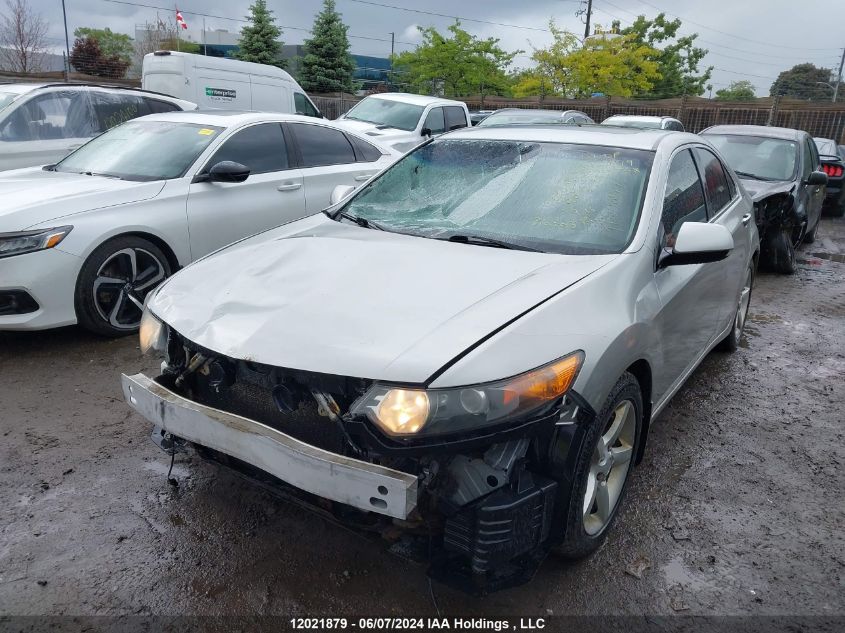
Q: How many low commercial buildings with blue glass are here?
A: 1